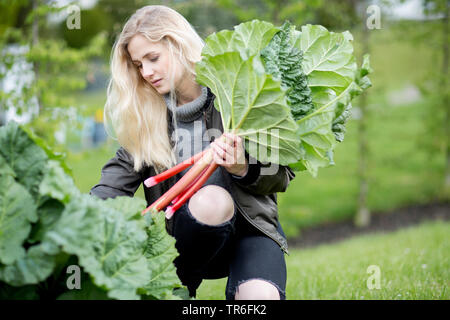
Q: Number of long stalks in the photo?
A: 4